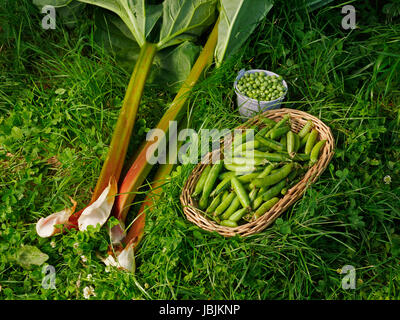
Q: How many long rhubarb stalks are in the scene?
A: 3